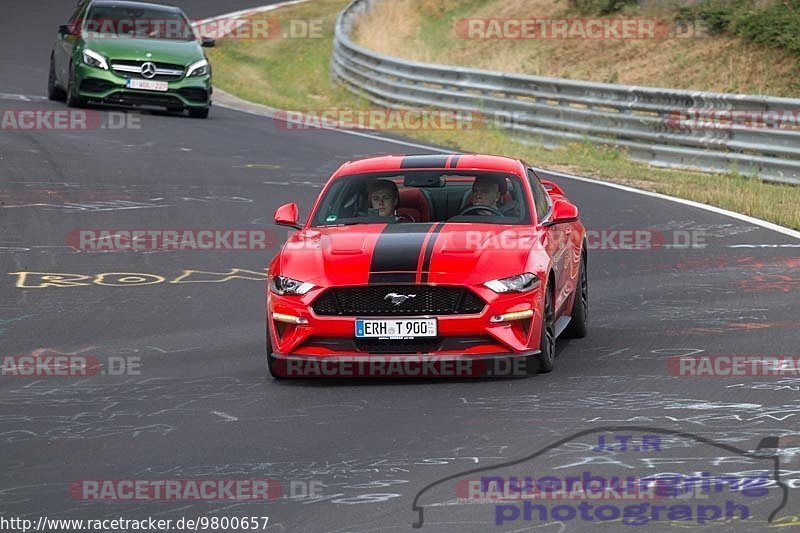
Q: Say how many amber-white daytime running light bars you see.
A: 2